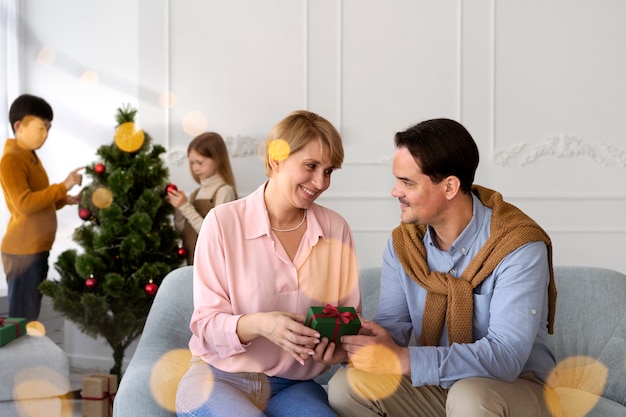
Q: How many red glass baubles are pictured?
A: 6